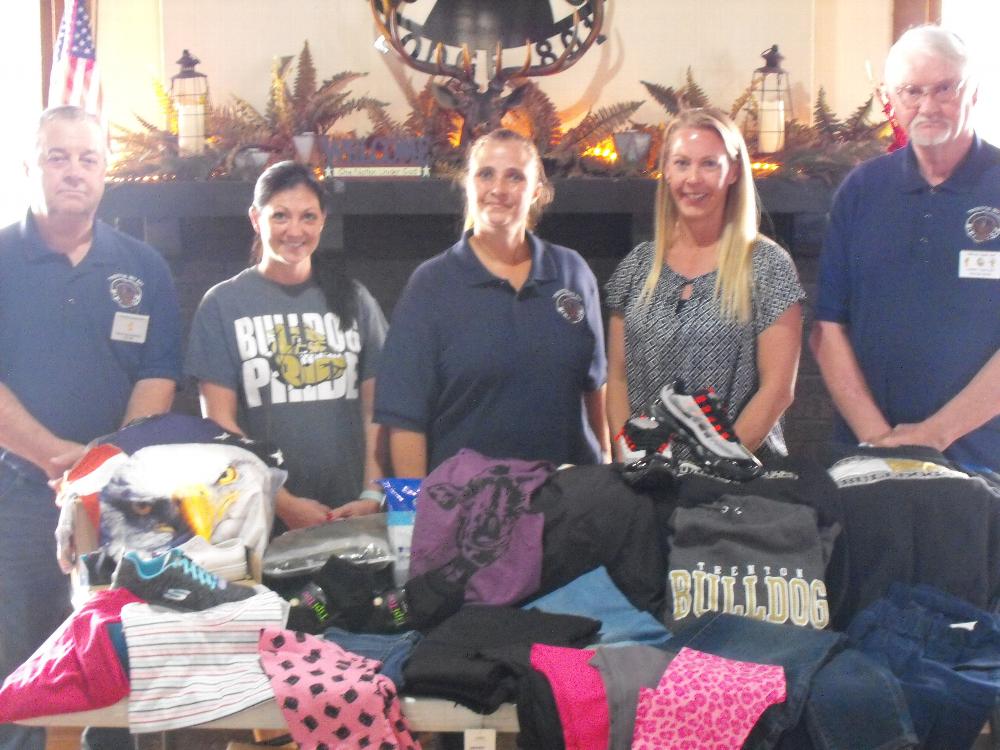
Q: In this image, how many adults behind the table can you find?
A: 5